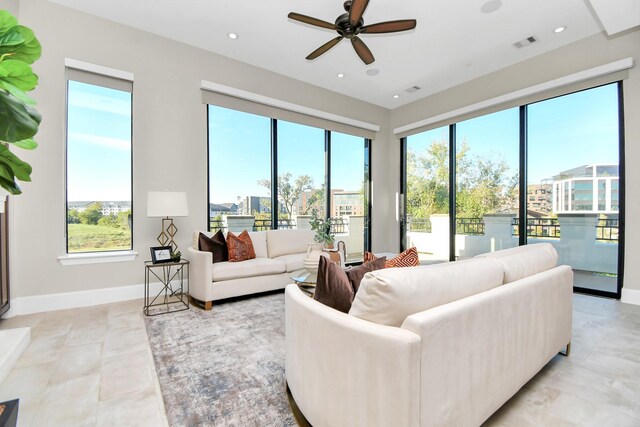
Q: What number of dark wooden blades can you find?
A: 5